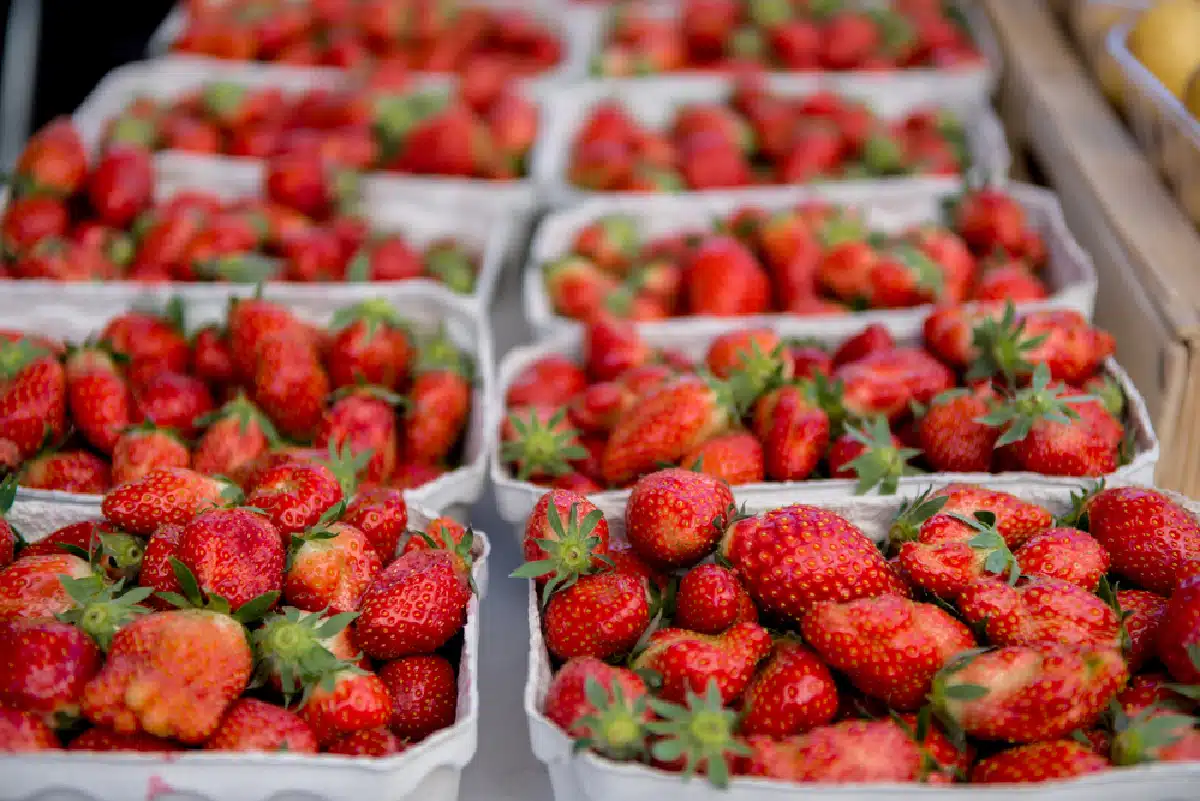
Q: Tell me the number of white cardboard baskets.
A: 10